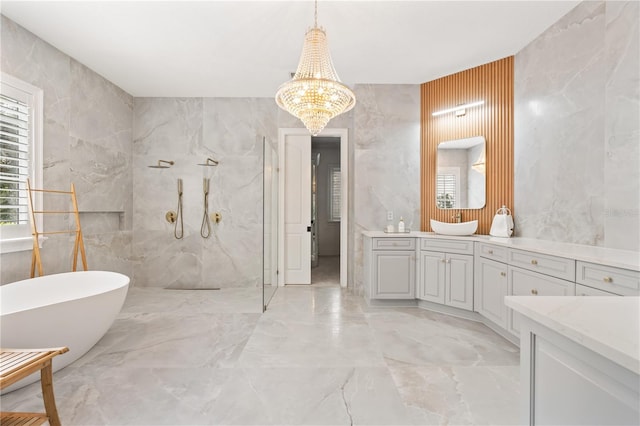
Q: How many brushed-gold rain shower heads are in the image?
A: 2